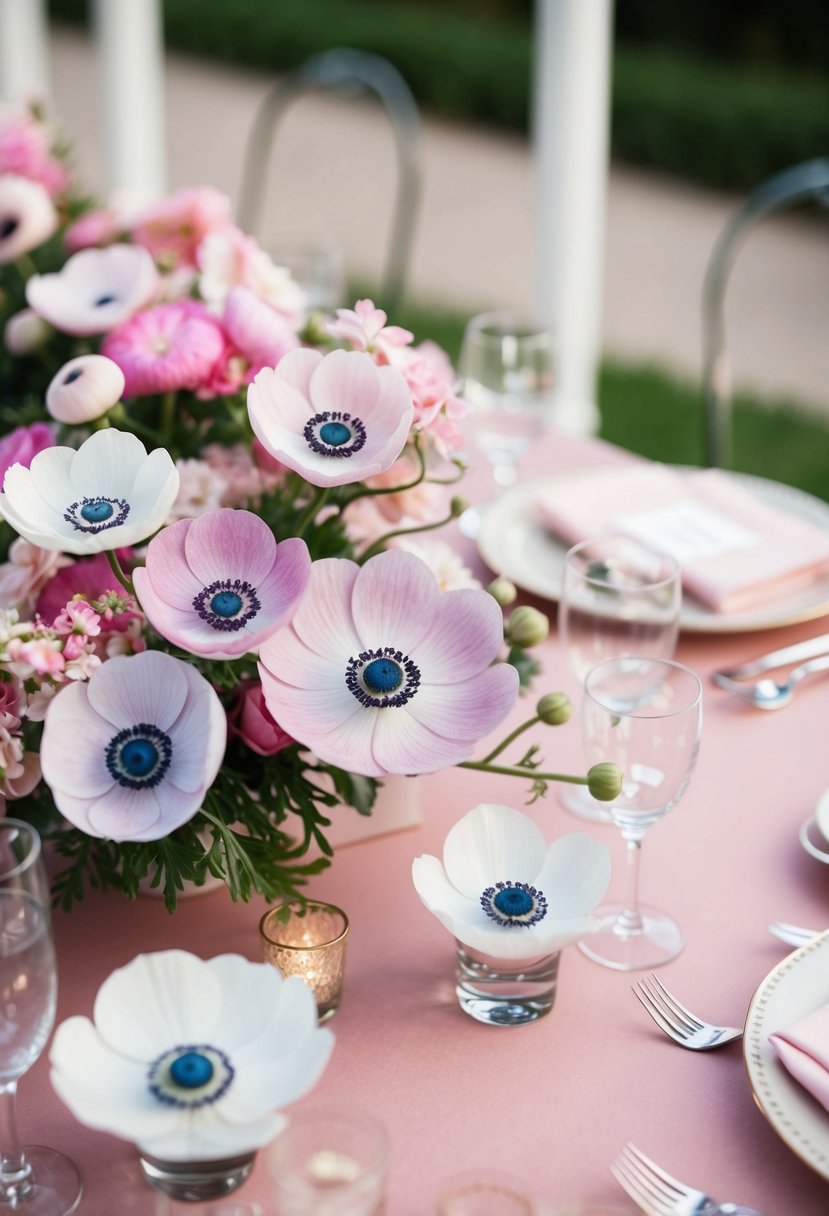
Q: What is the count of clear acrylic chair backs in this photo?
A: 2